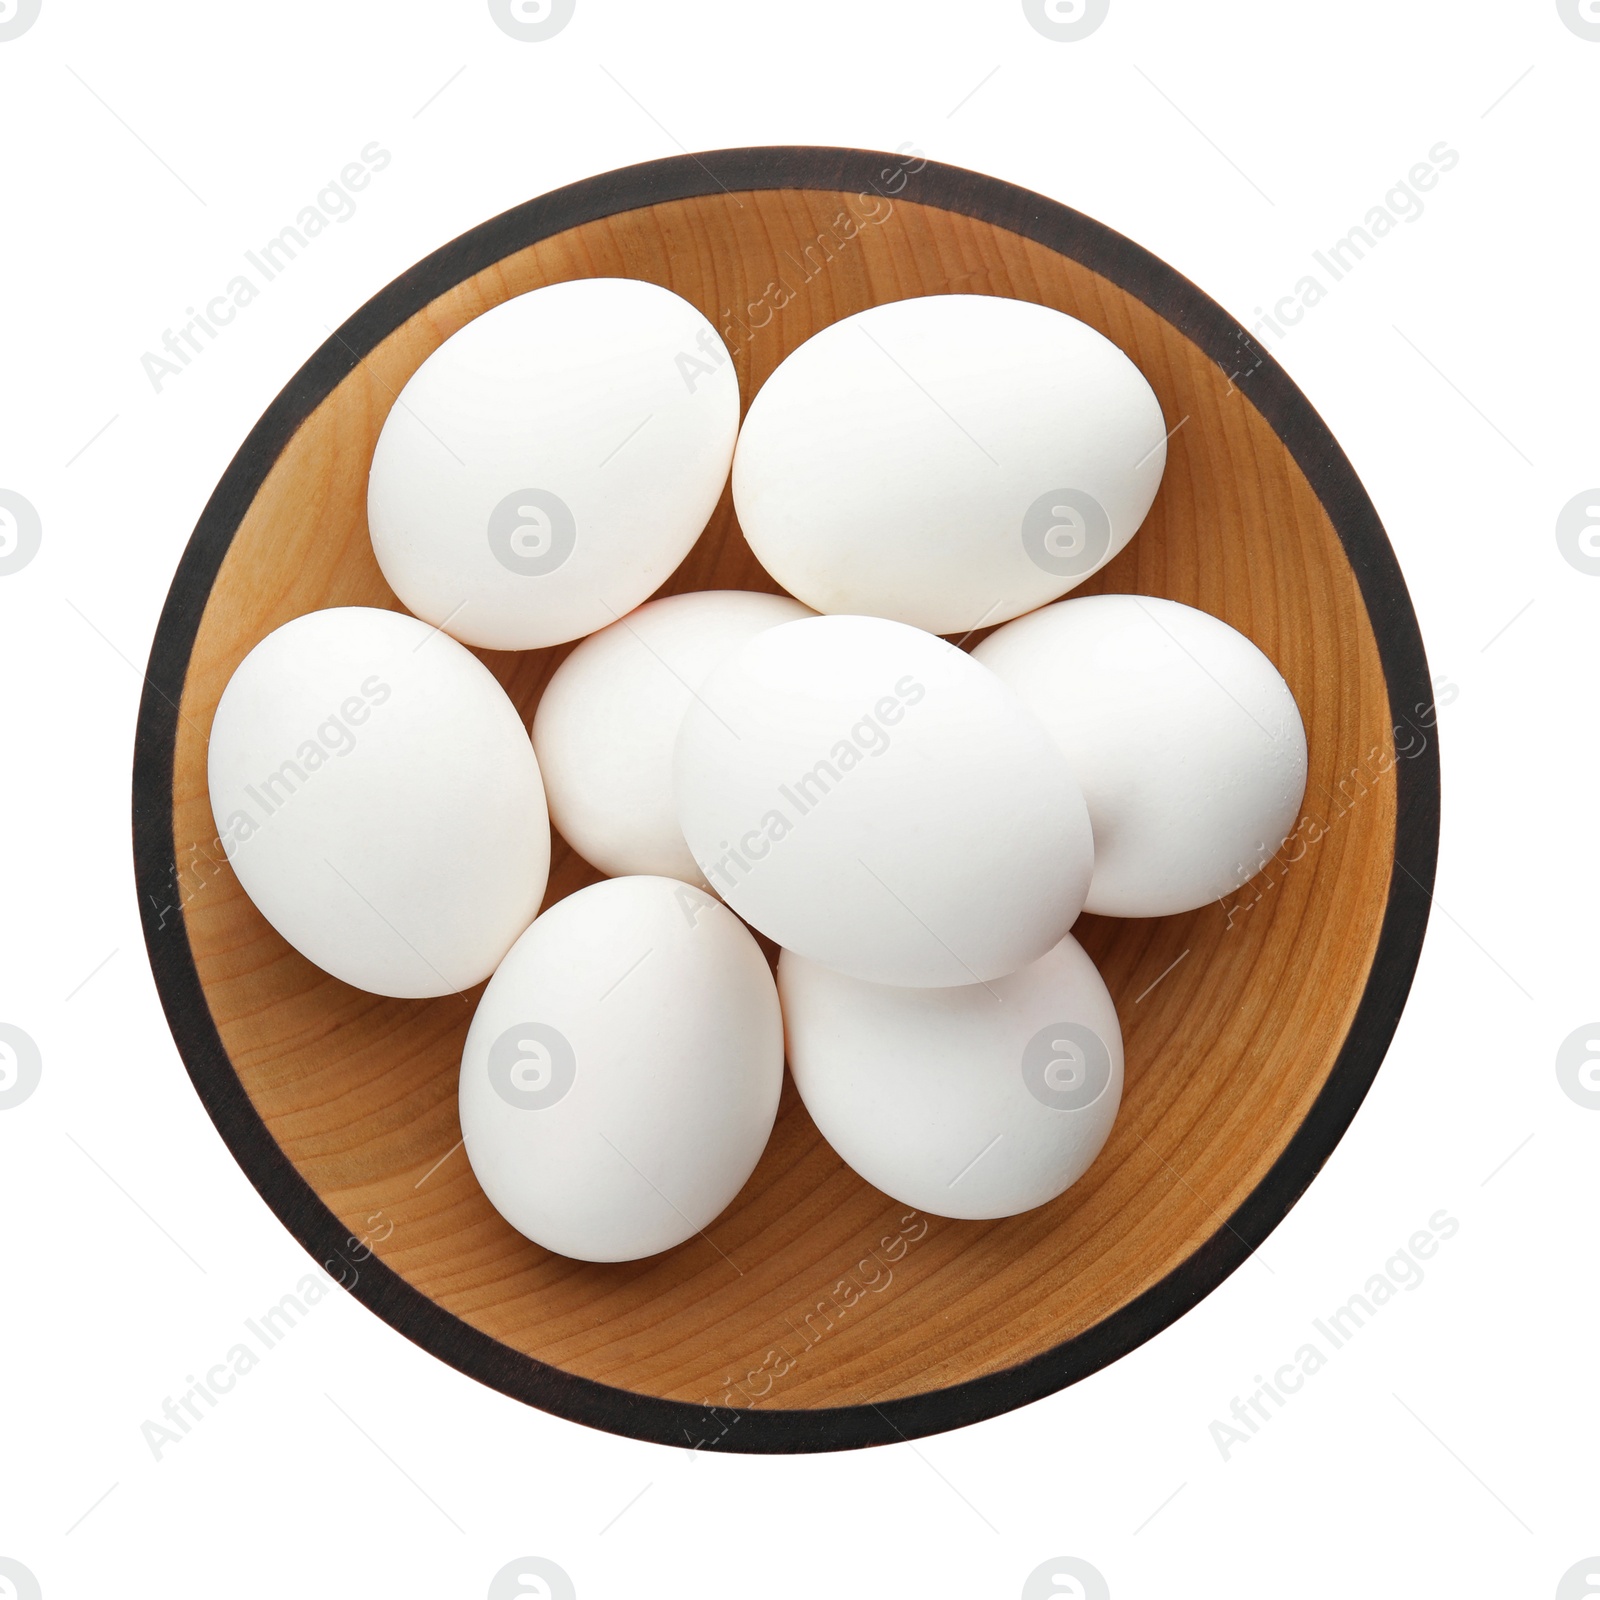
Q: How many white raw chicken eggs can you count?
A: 8